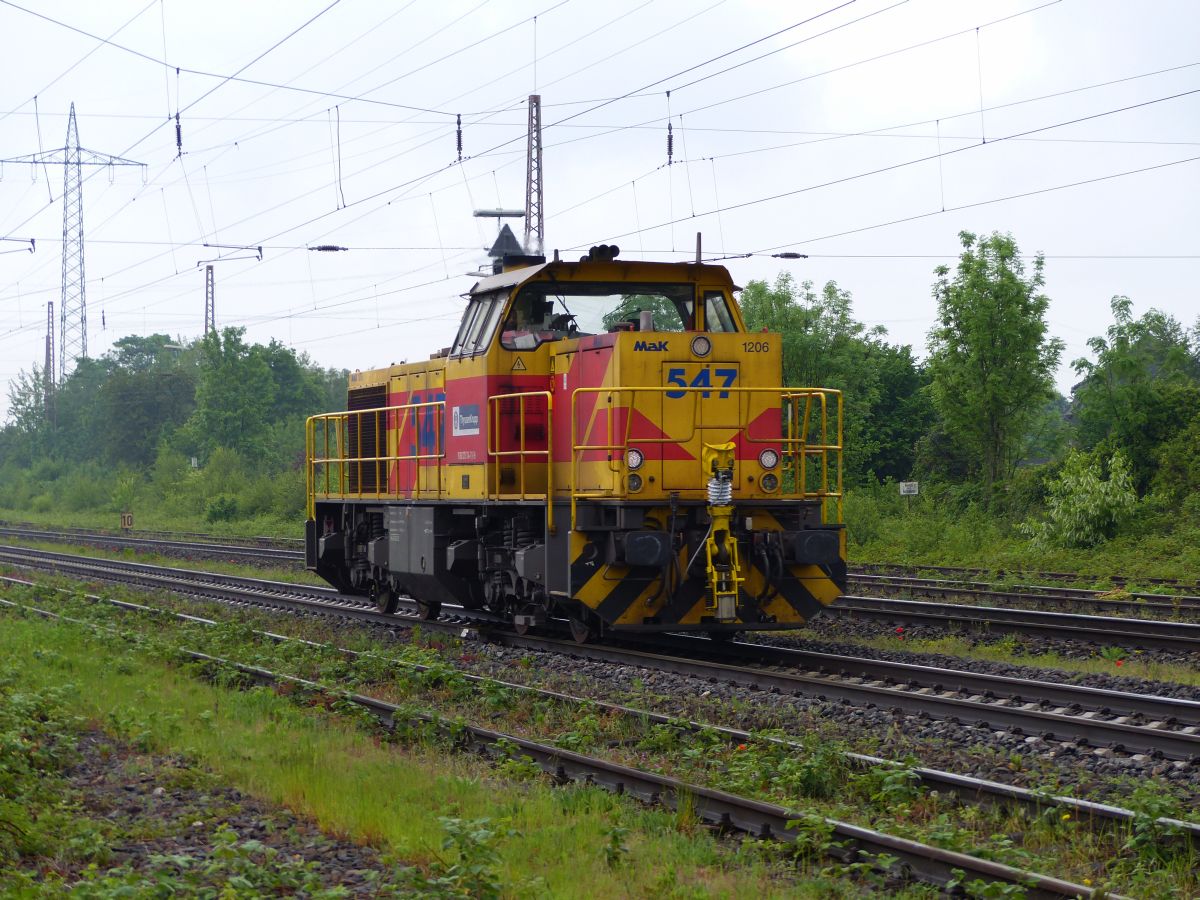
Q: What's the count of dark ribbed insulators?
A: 5